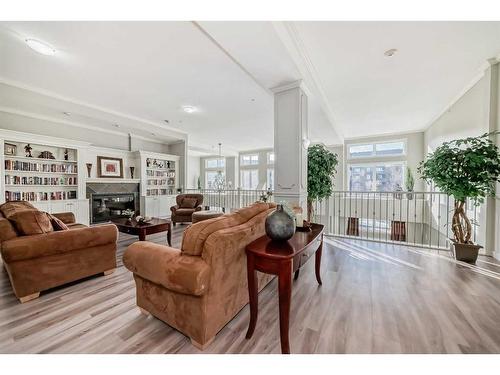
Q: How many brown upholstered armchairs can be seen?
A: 1